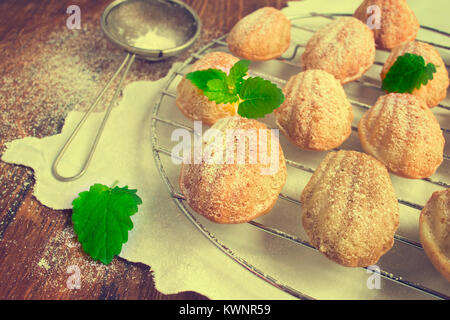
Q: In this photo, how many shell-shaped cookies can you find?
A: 10